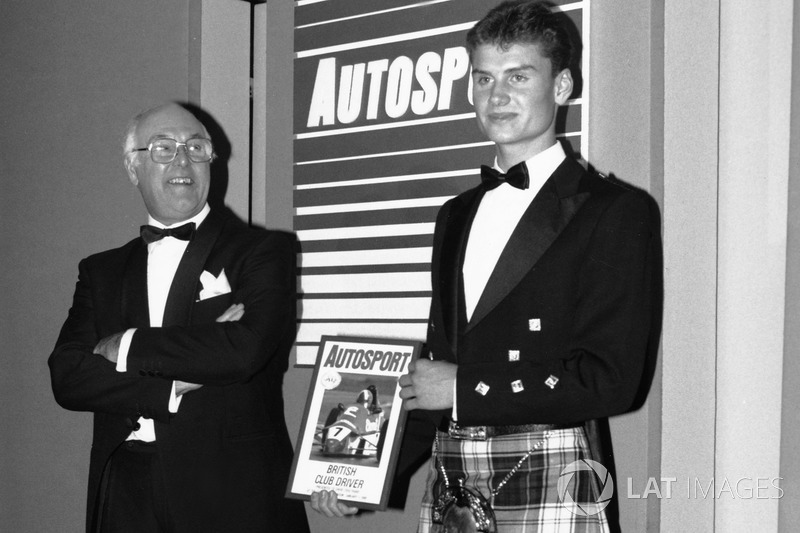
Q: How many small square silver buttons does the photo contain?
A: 5